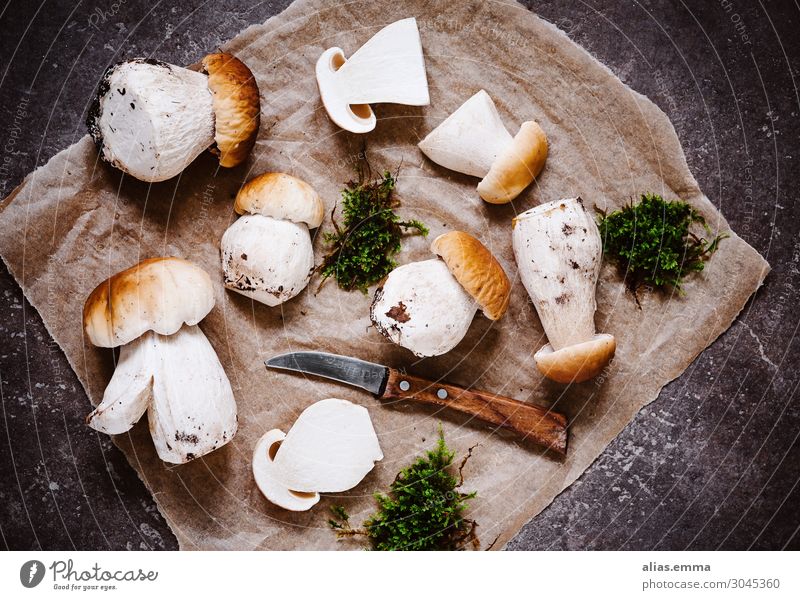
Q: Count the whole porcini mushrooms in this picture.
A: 6